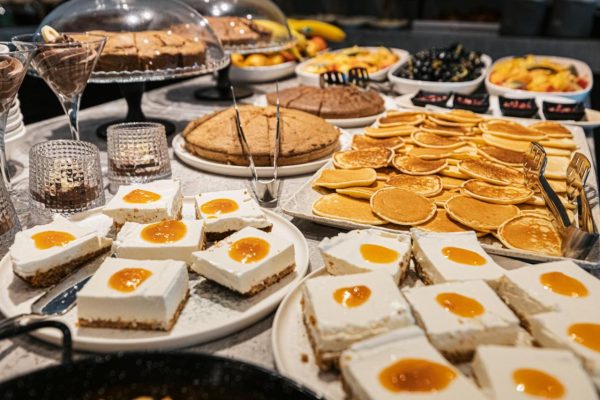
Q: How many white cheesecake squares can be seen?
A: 14